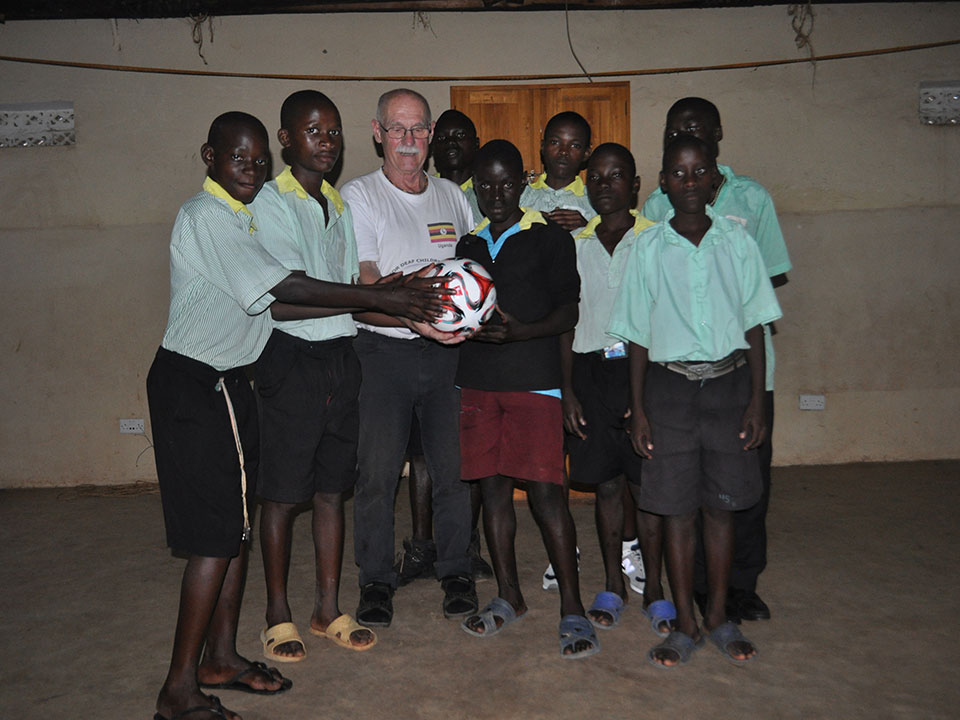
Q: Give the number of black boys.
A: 8